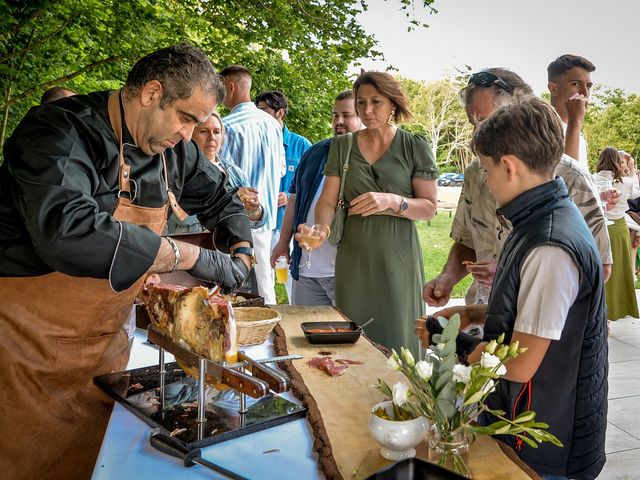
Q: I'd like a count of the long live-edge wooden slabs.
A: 1